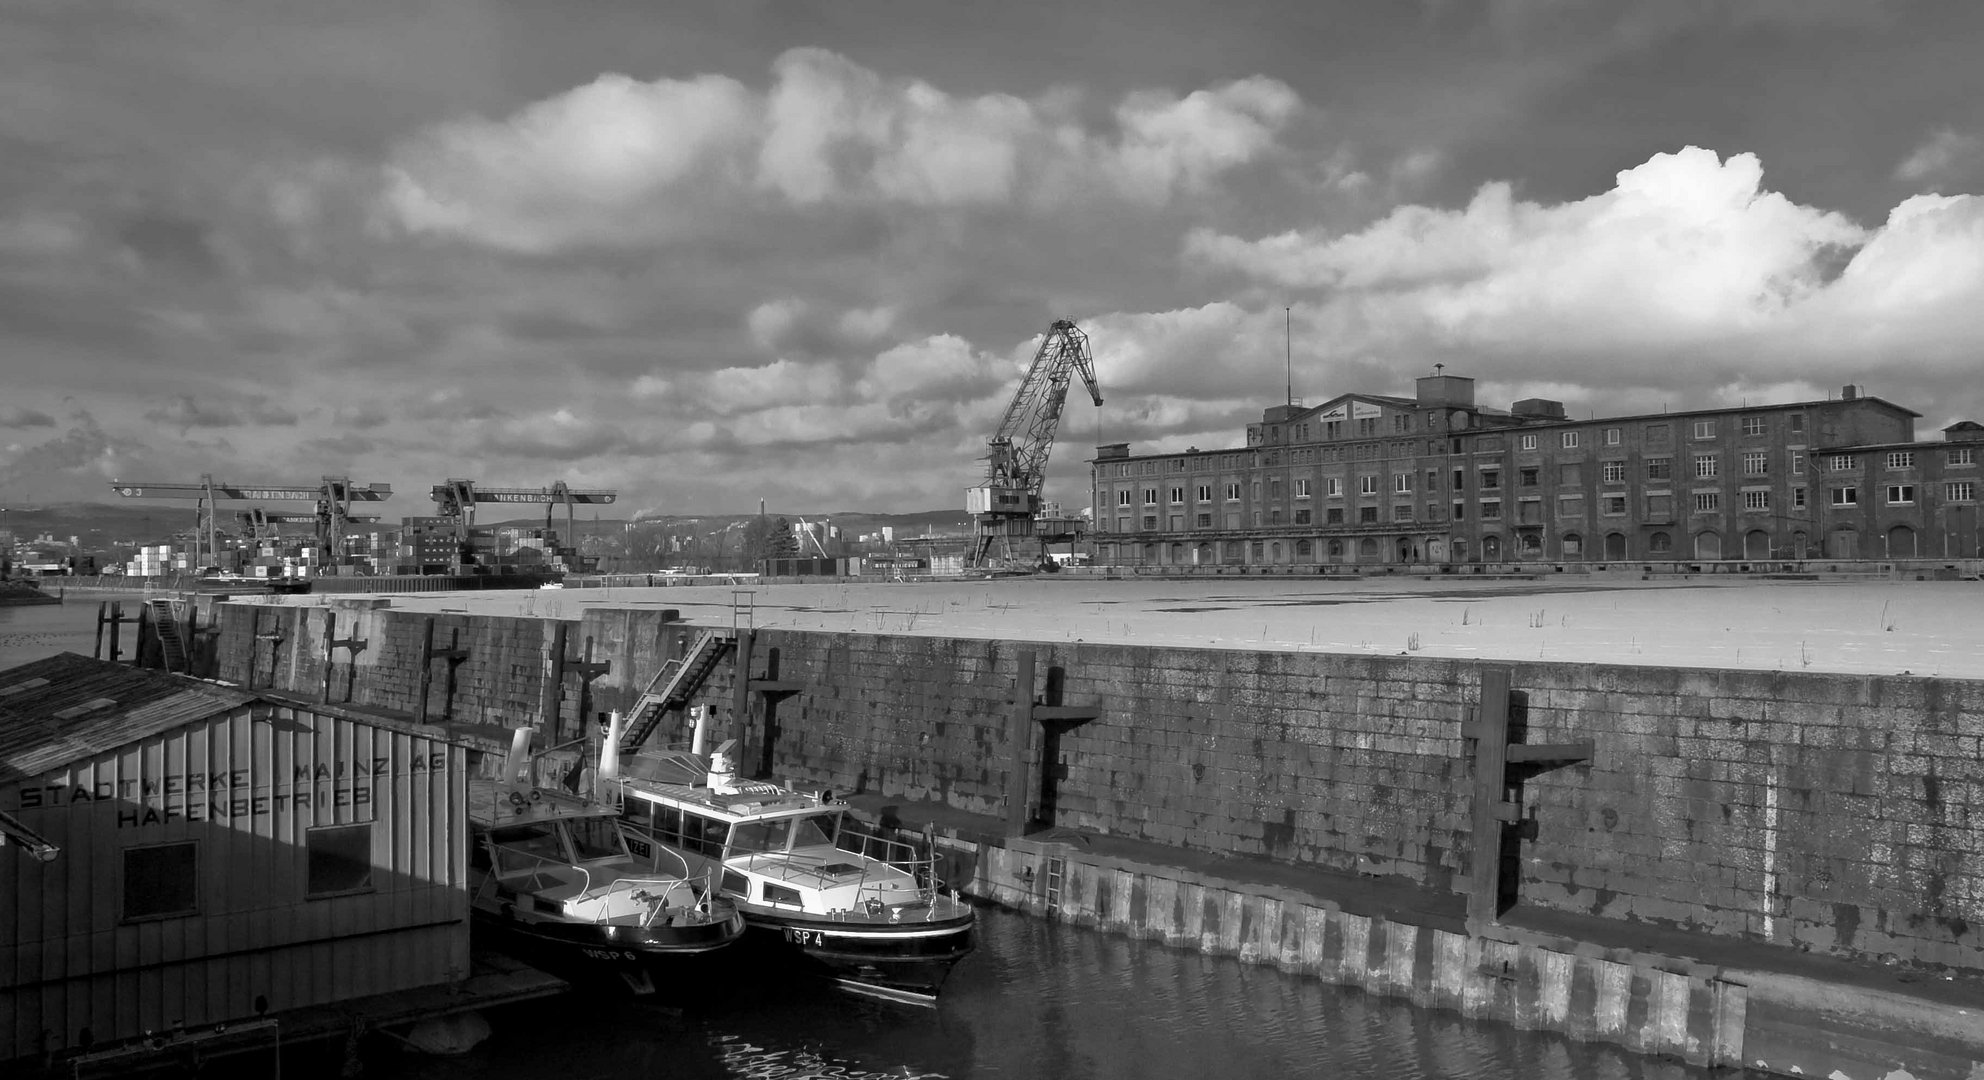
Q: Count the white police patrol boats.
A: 2